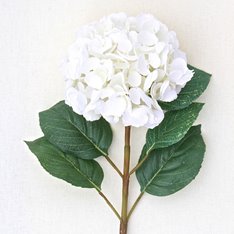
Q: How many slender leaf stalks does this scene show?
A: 4